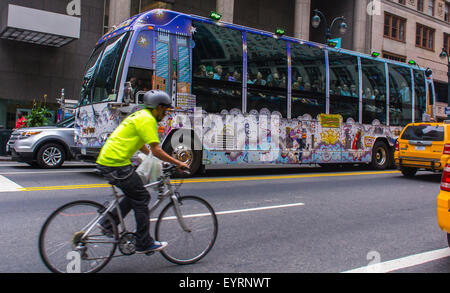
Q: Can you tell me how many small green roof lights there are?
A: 5